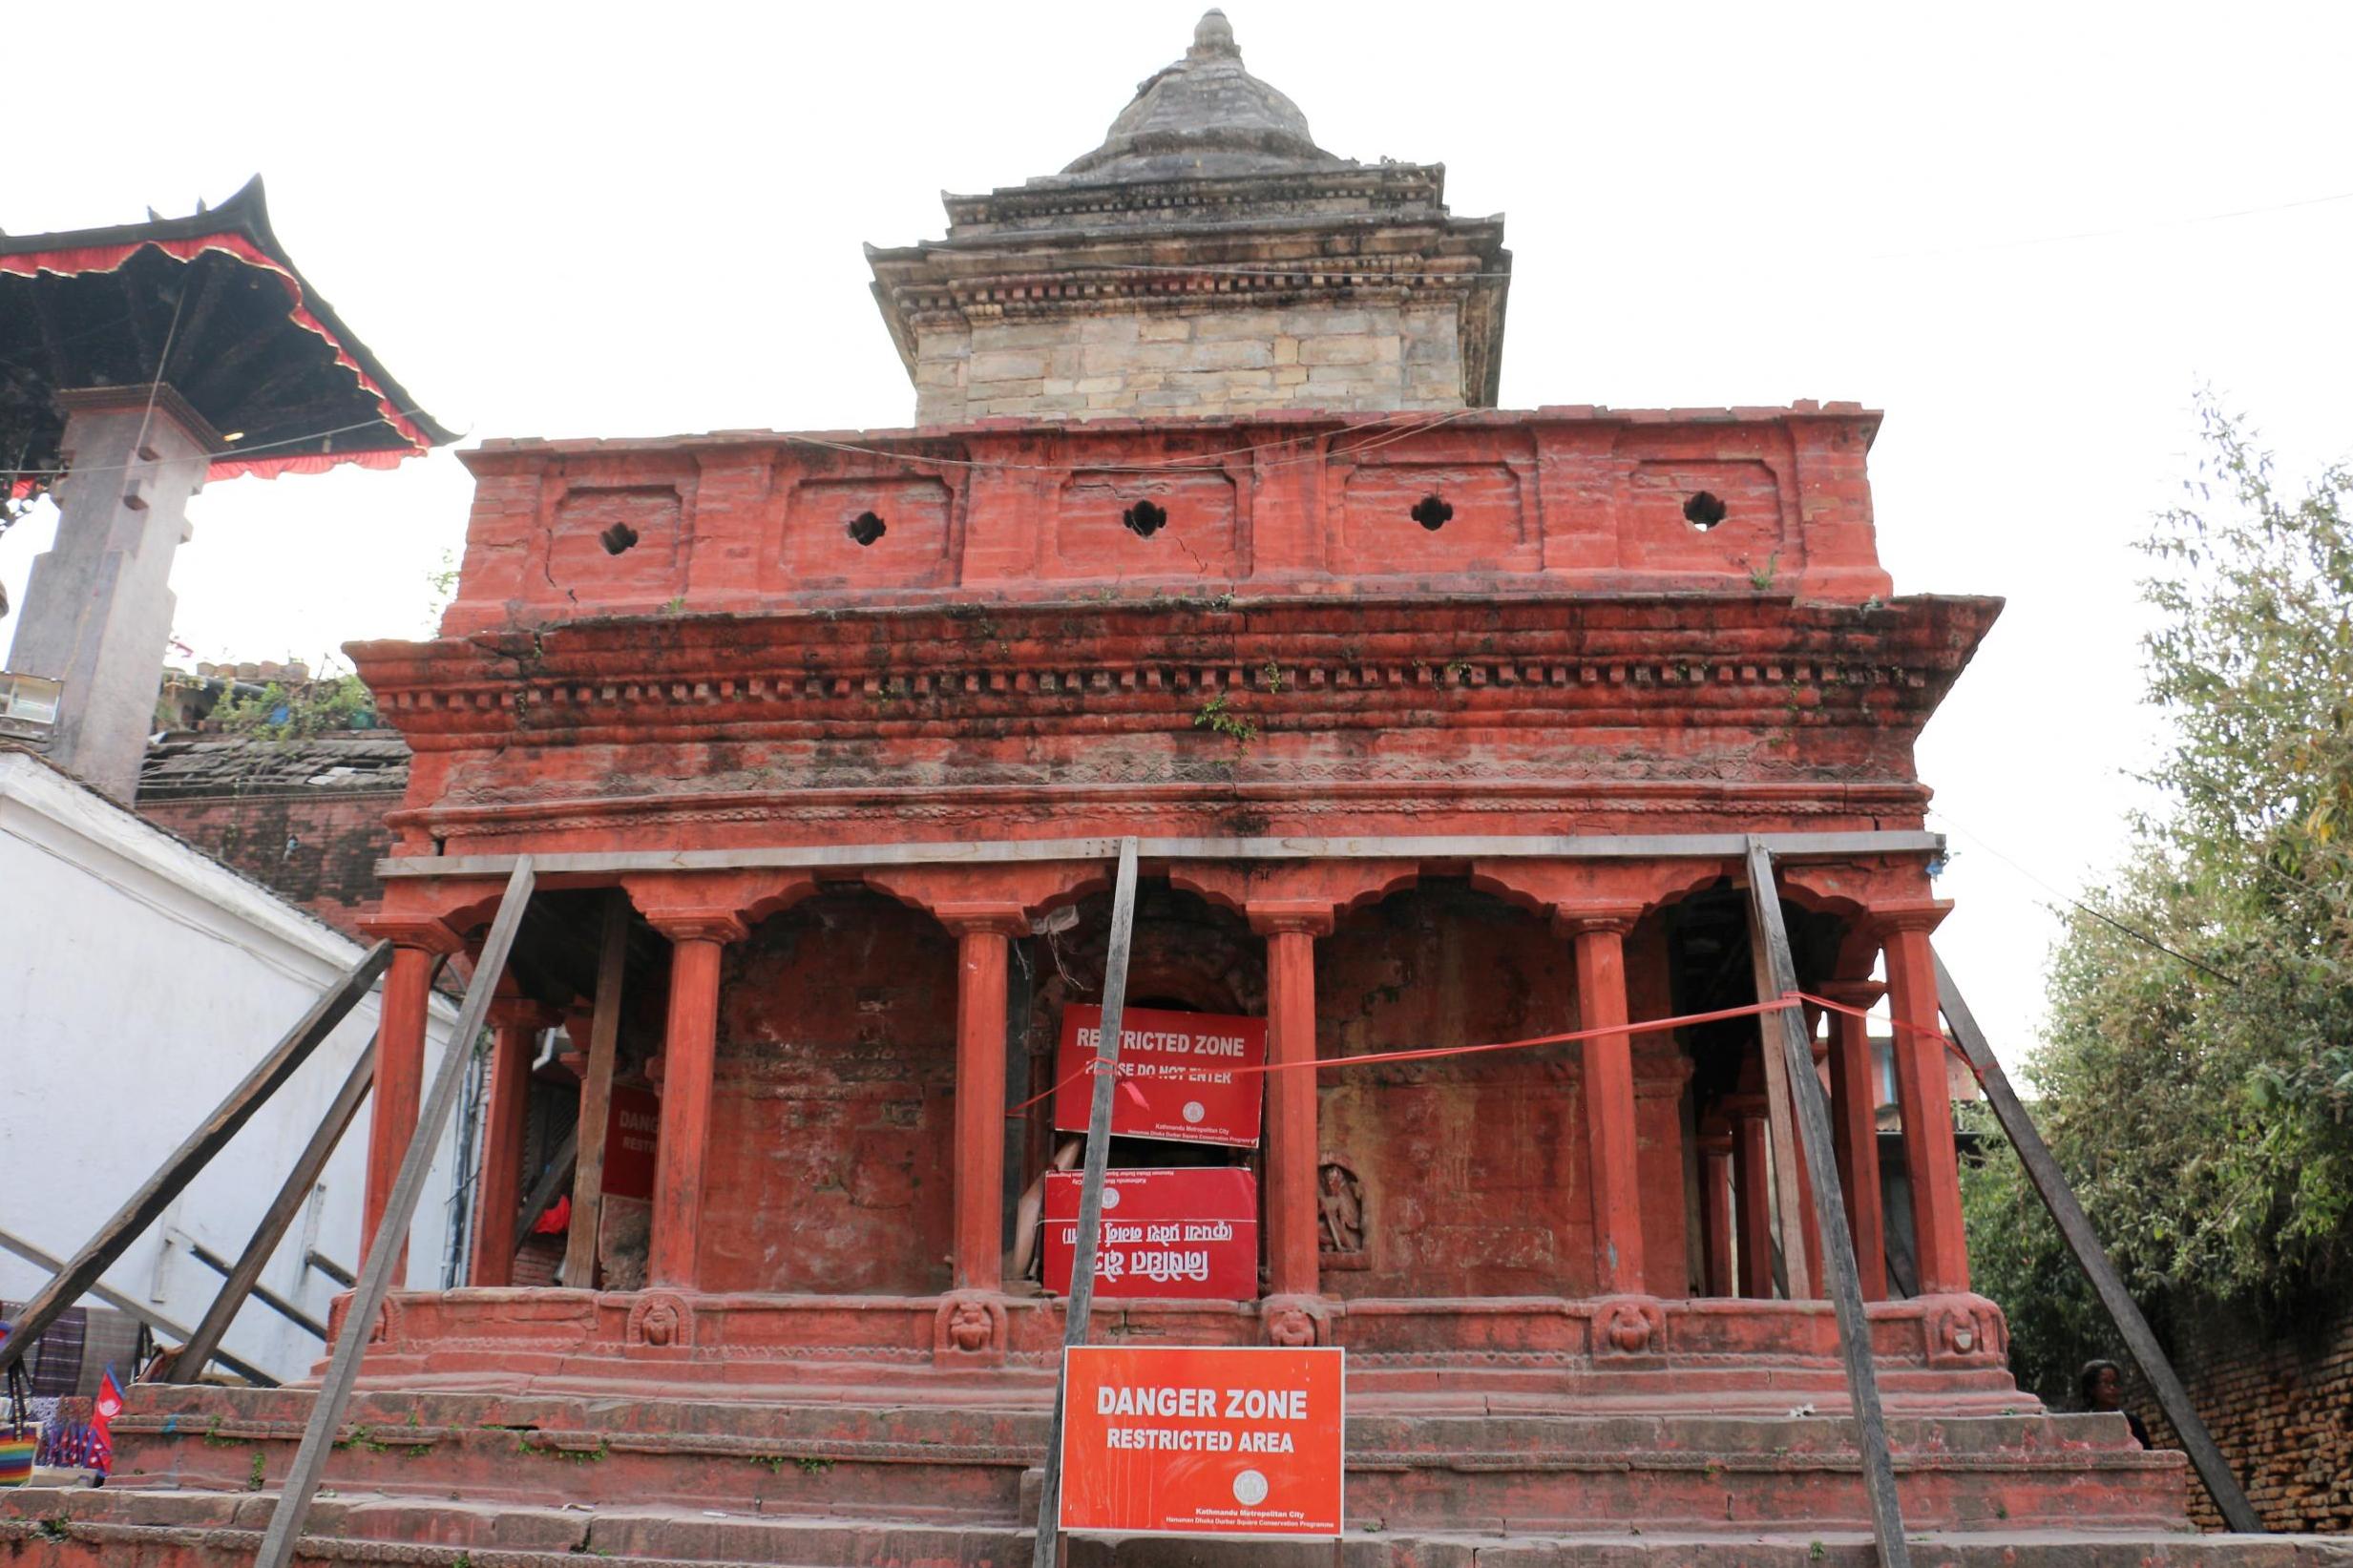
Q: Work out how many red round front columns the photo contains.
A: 6